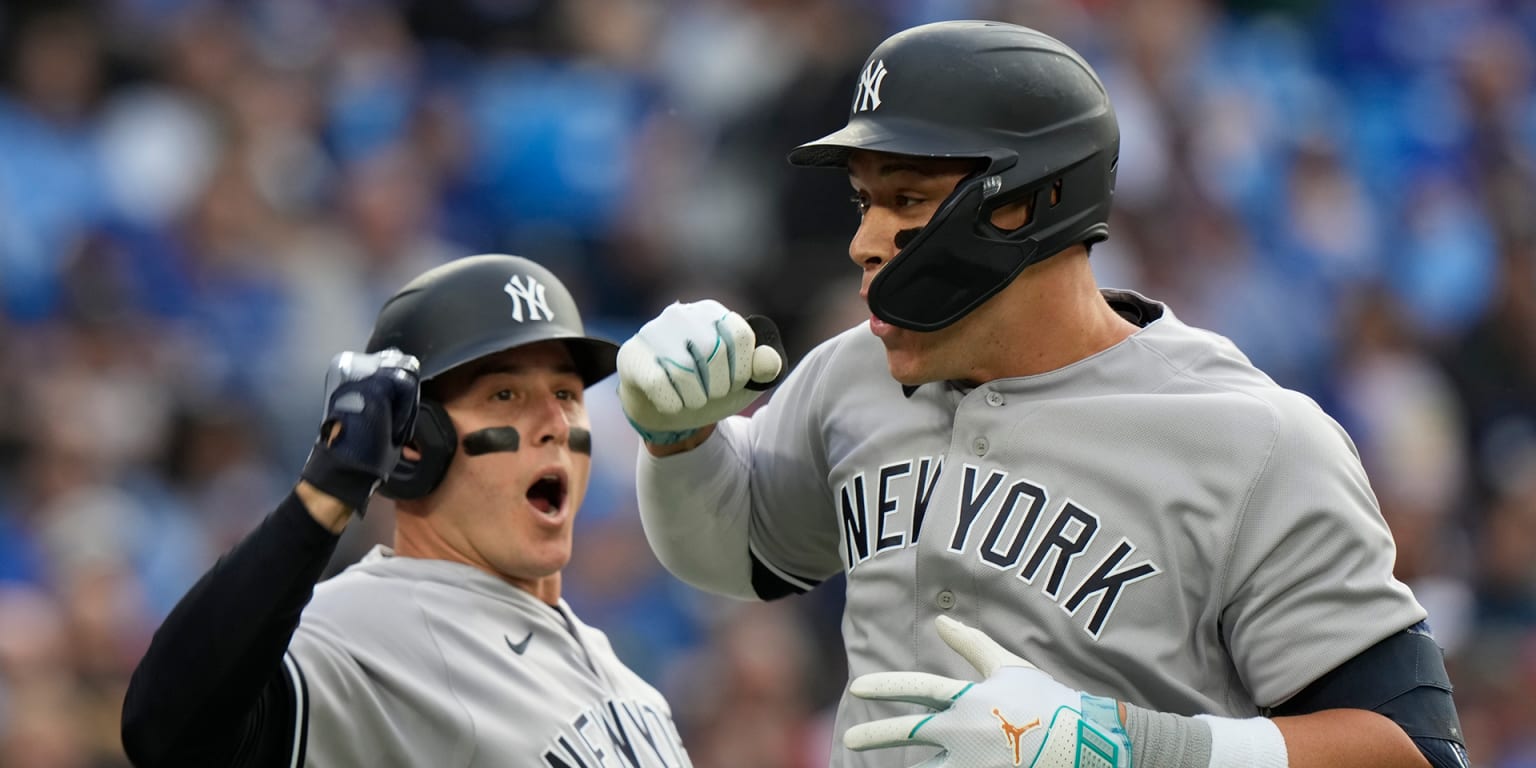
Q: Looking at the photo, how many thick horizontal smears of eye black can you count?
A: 3